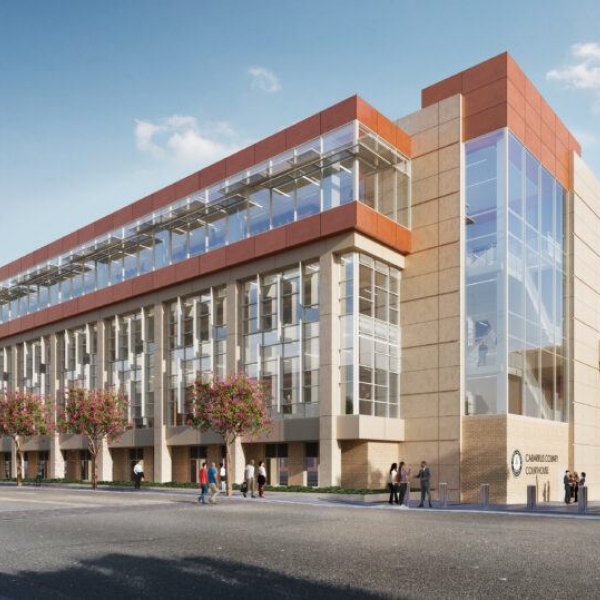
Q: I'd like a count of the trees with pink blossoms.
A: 3